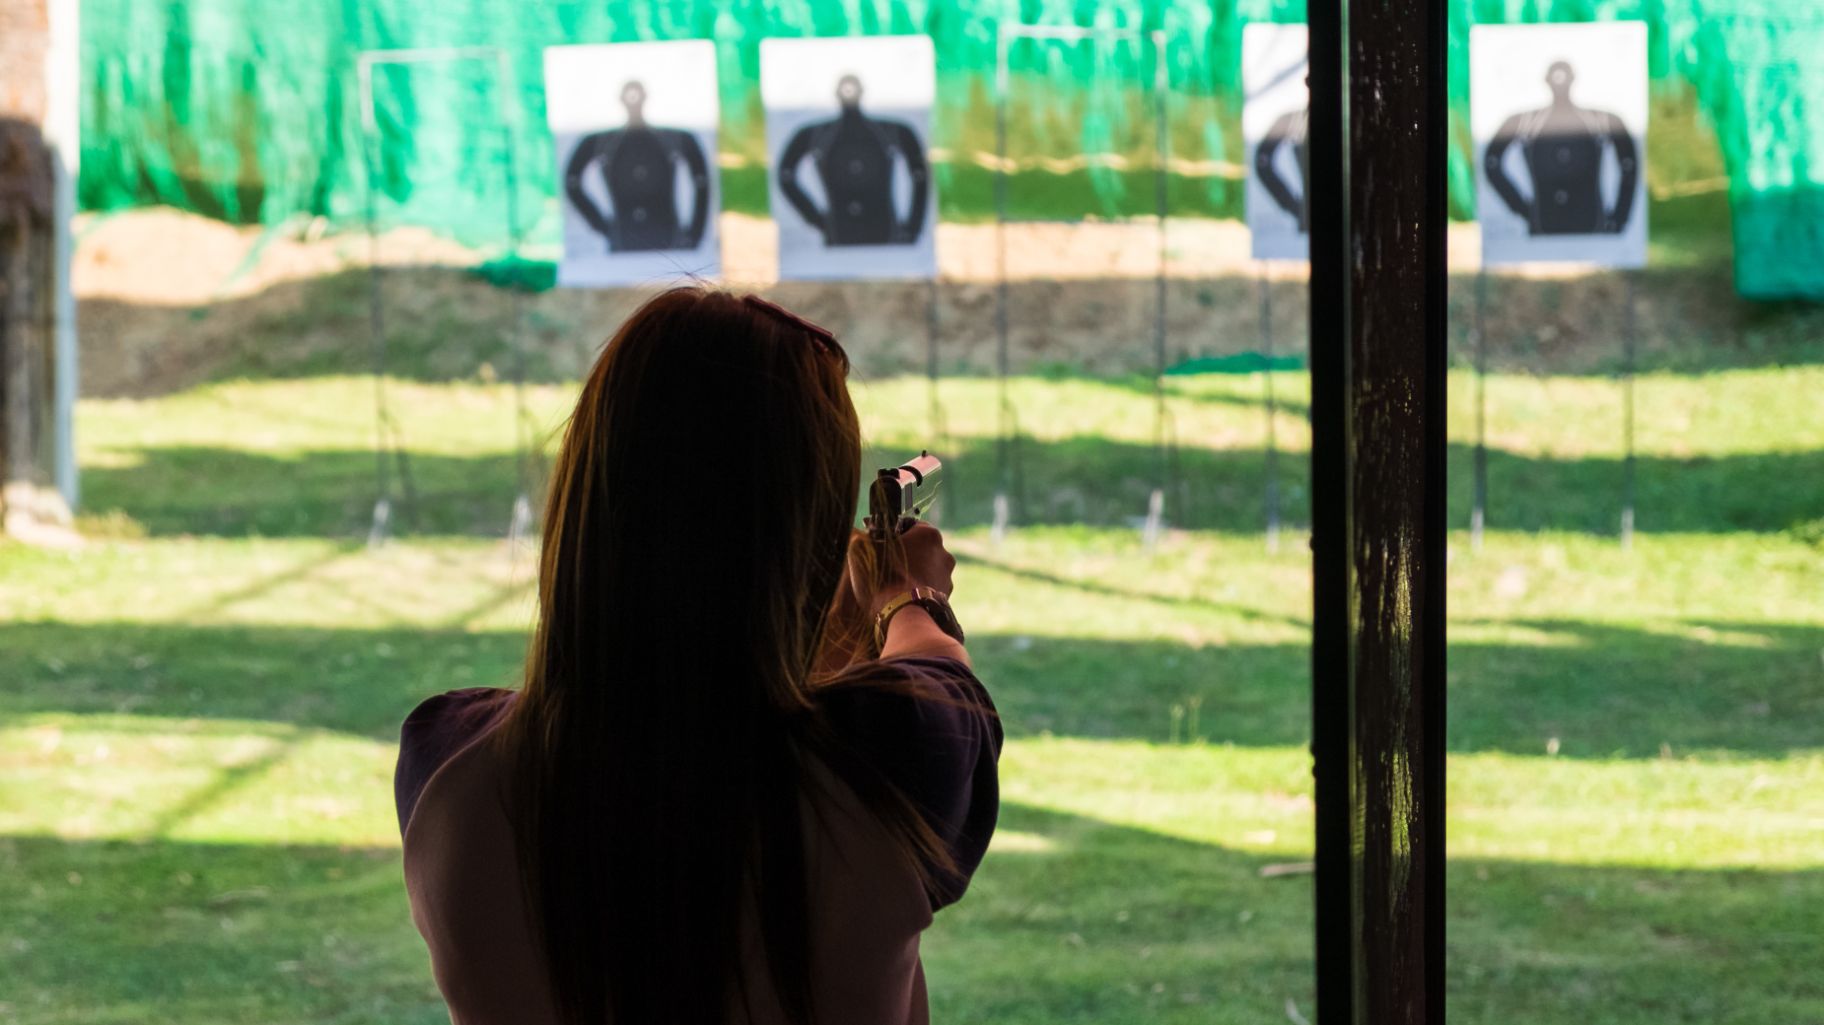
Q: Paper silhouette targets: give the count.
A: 4